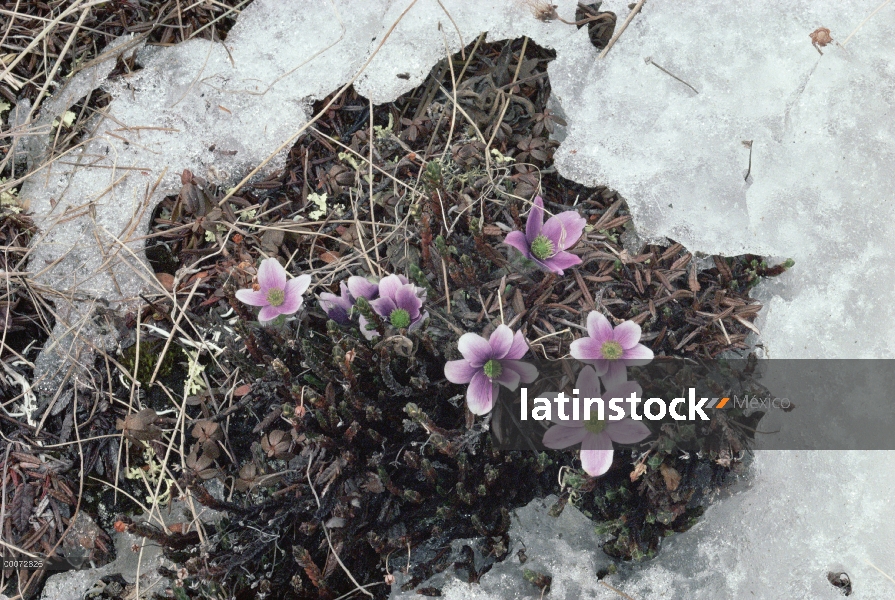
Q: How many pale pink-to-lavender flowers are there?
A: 7